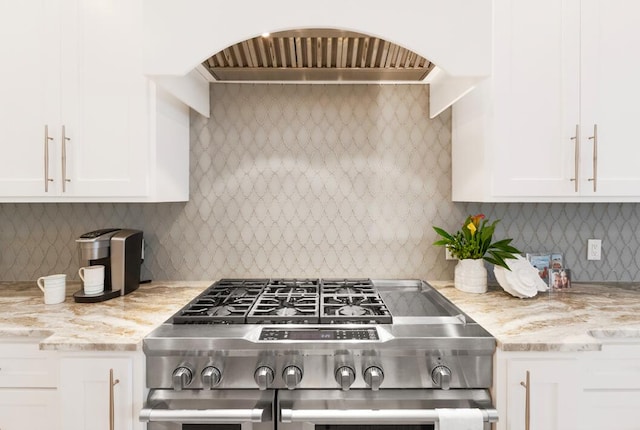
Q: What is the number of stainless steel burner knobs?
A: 7